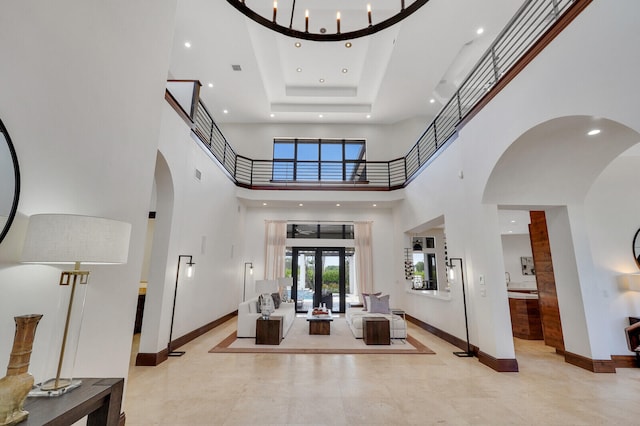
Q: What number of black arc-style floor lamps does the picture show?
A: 3